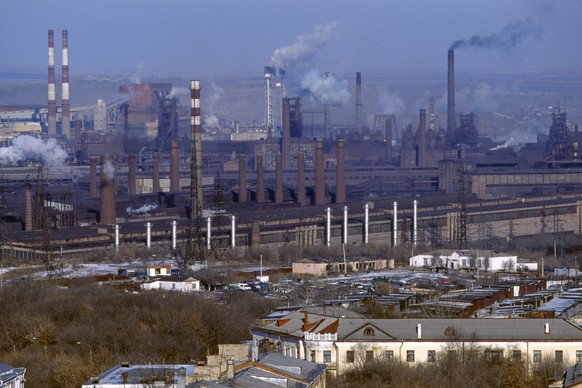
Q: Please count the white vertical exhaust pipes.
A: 10